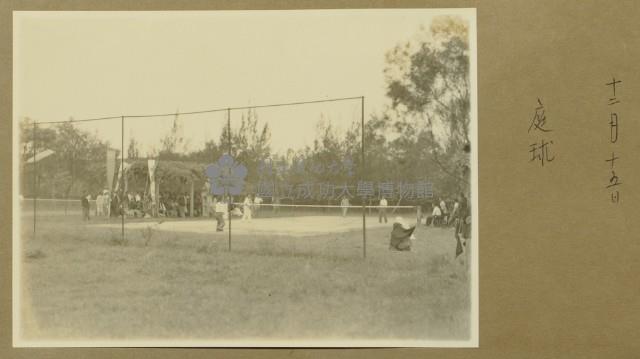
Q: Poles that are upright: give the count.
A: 4